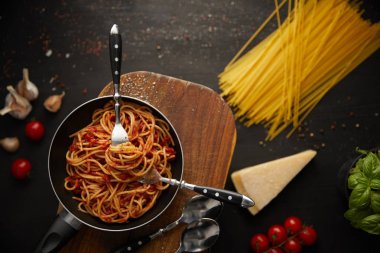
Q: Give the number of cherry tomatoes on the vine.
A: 6